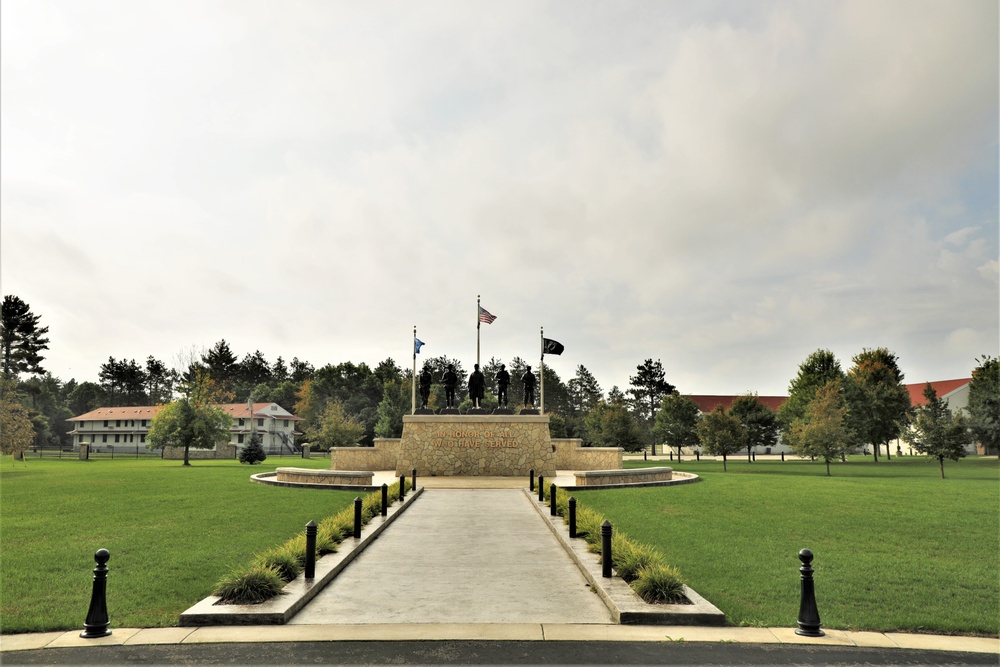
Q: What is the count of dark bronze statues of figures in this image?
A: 5